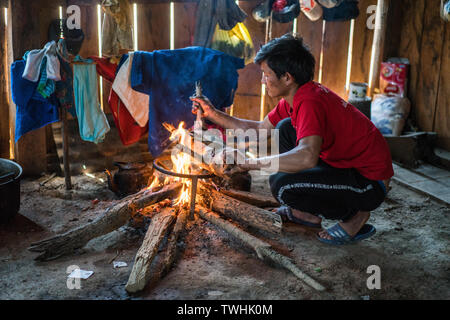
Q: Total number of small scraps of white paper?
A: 2